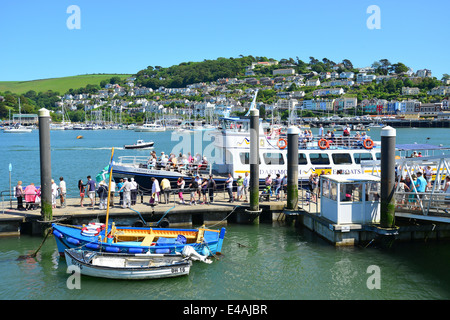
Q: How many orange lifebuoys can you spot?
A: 3